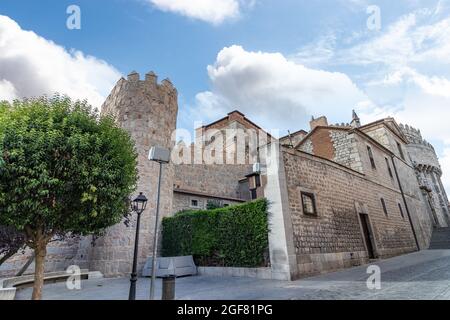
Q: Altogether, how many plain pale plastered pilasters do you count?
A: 1